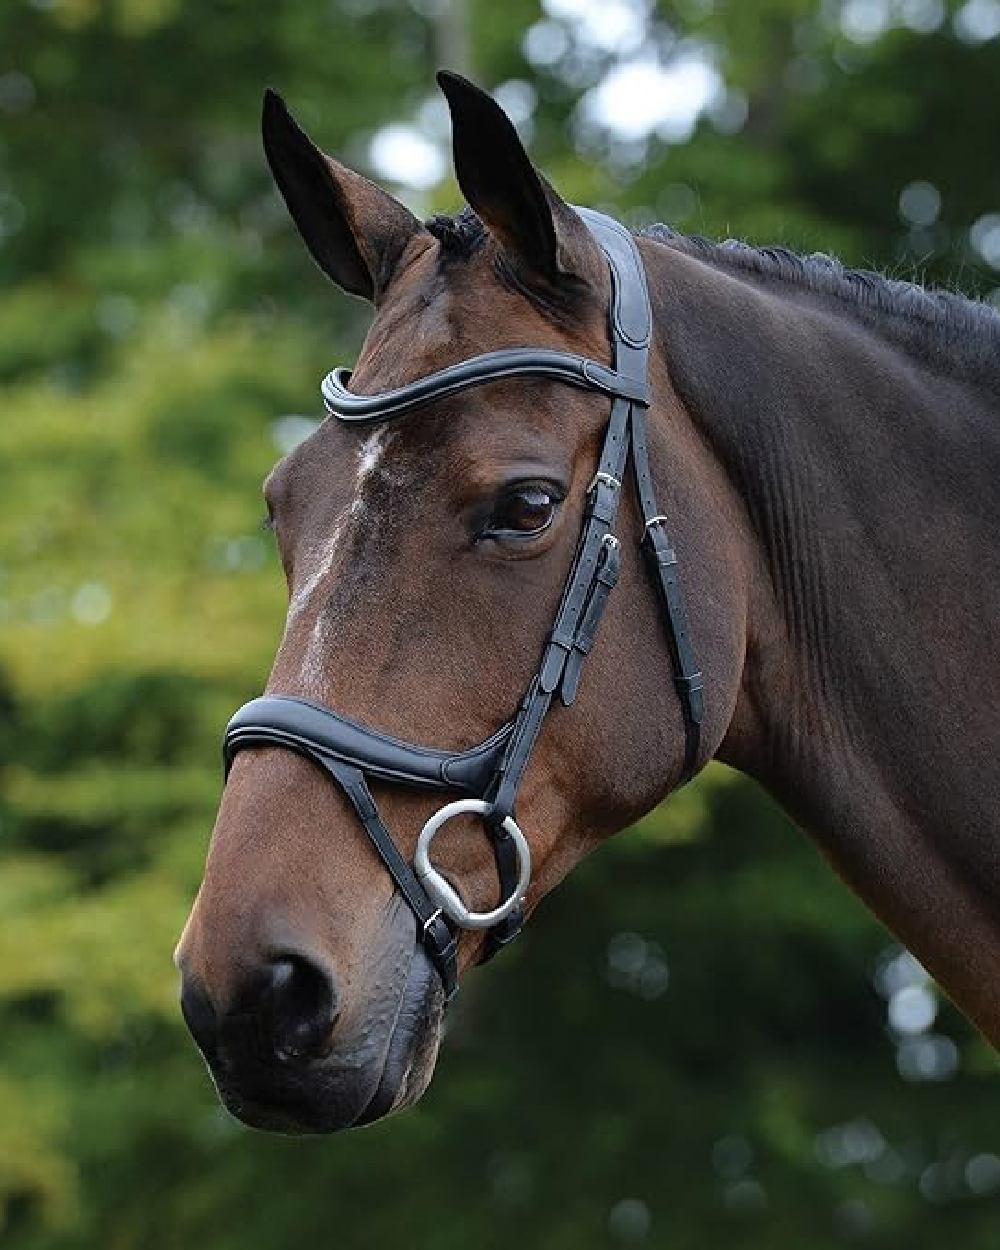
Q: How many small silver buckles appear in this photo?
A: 4